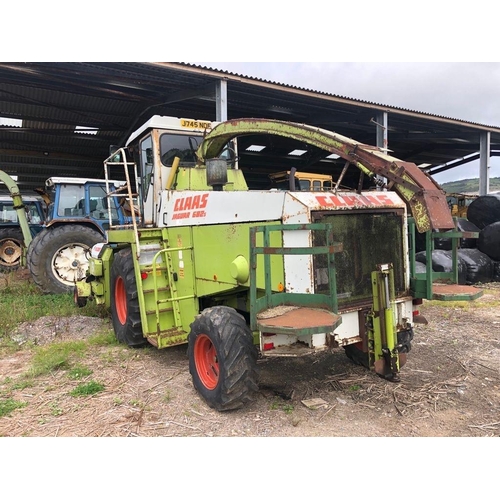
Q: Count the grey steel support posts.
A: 3